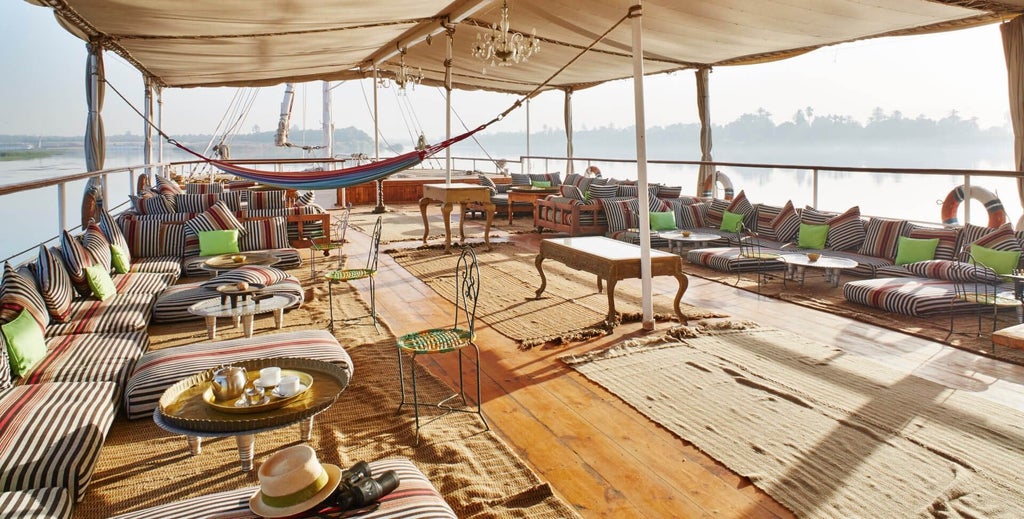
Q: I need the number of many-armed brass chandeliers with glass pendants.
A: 2